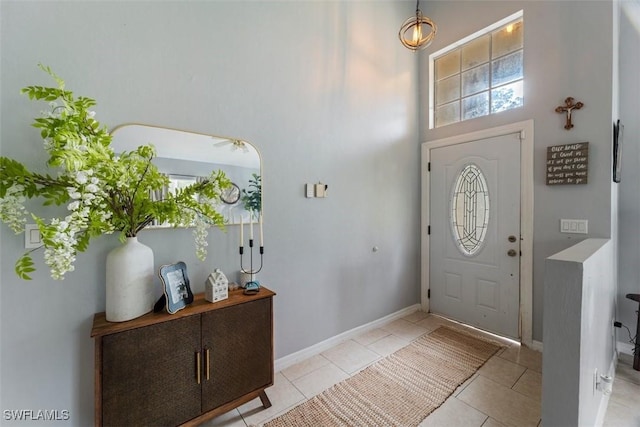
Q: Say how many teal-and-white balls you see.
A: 0